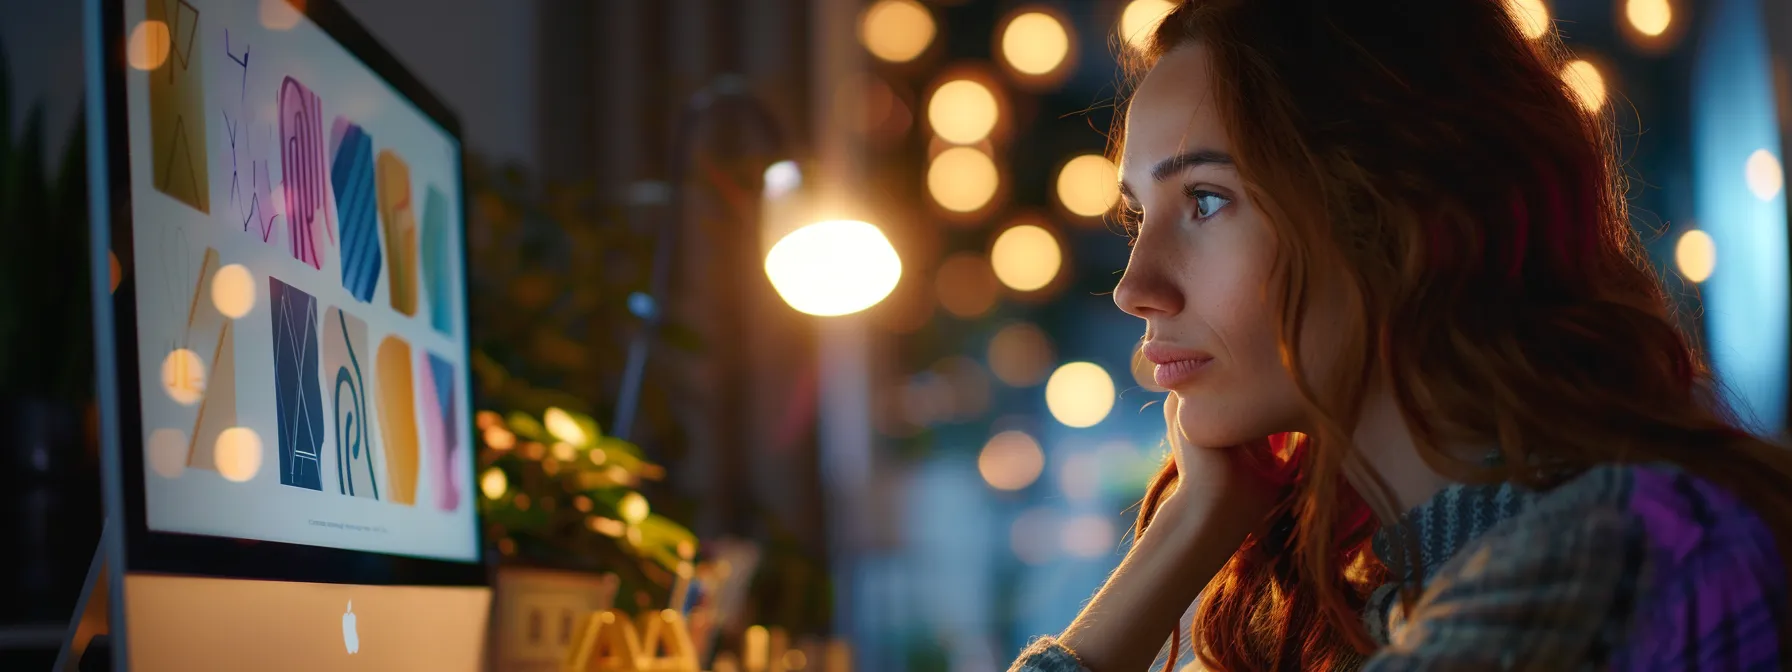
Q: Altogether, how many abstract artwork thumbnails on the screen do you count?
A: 11